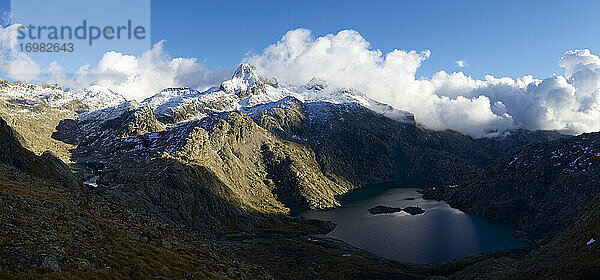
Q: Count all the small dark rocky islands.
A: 2